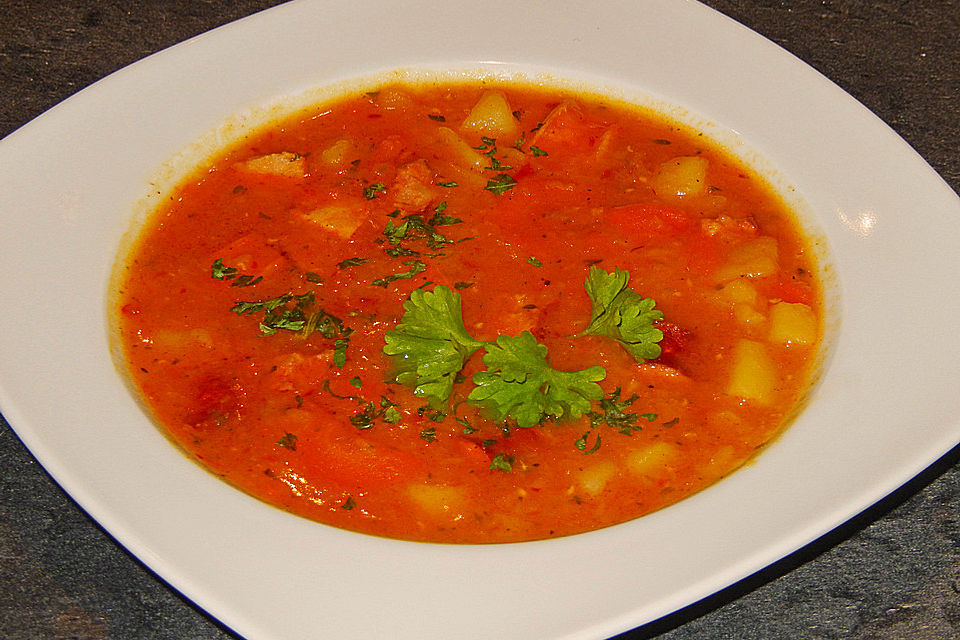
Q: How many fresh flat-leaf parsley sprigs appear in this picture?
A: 3